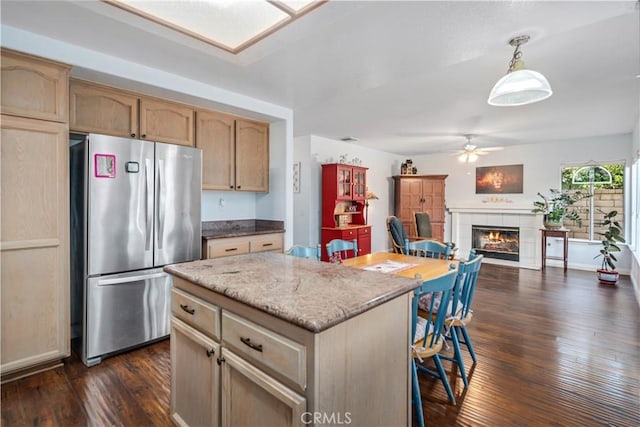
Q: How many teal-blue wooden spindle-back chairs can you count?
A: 5